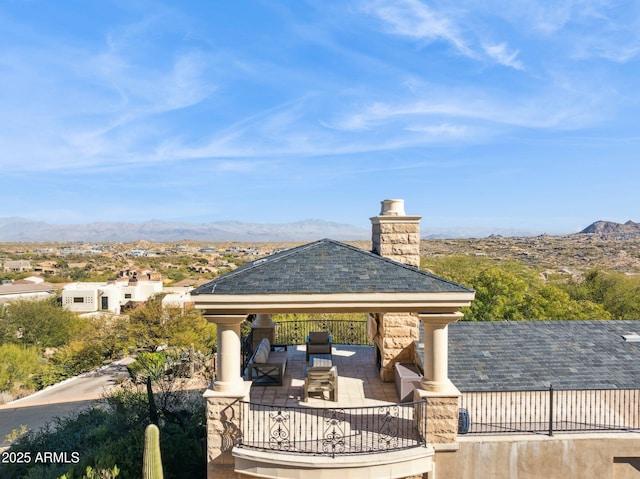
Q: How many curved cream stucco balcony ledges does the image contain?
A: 1